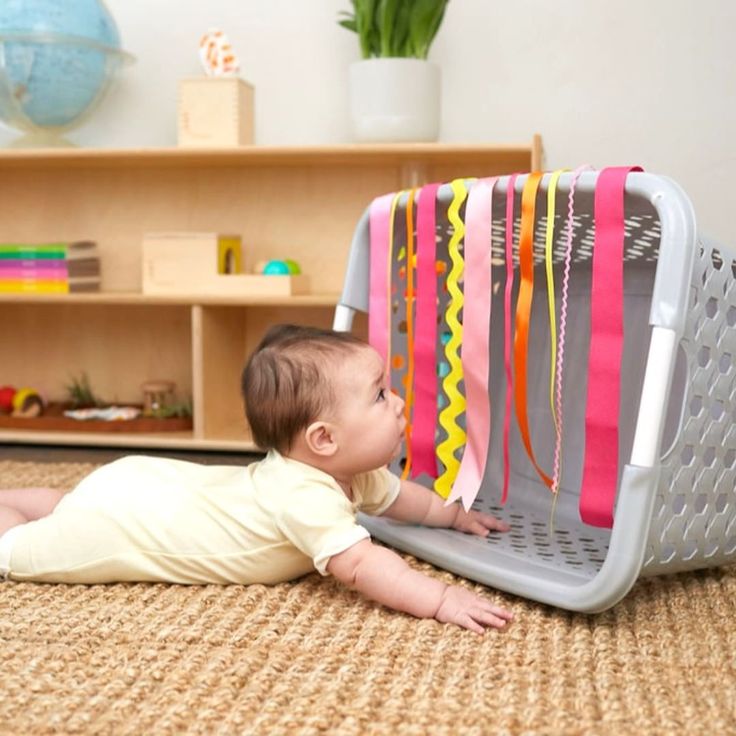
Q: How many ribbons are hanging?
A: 11